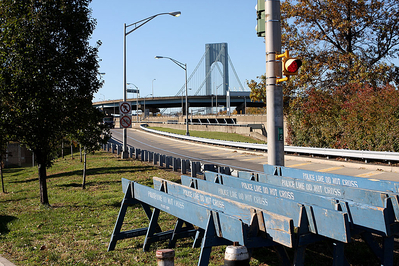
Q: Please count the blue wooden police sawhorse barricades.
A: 6